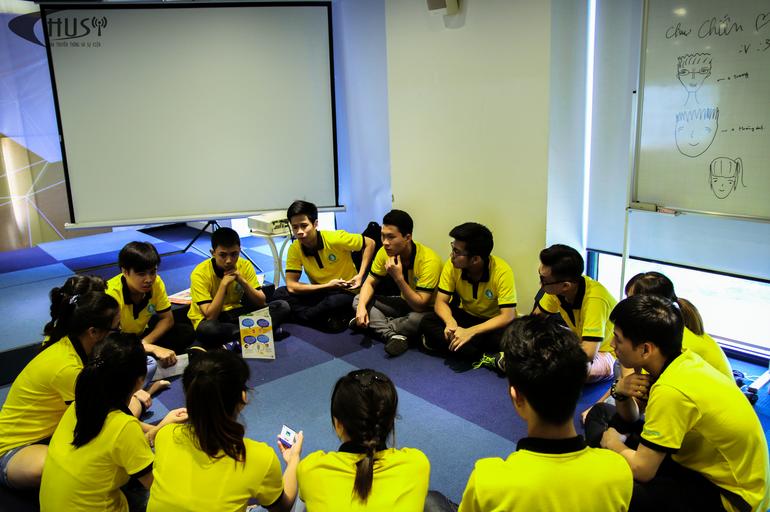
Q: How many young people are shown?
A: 14